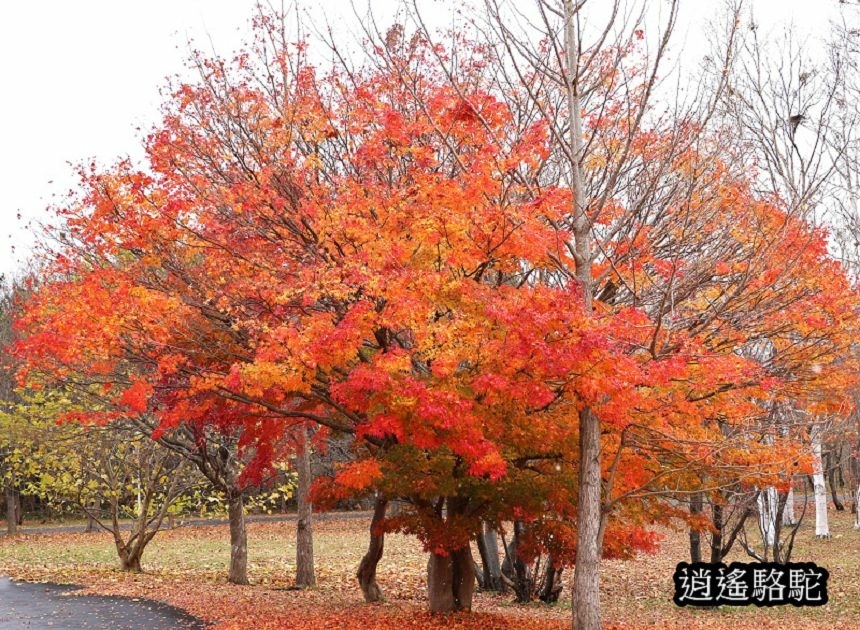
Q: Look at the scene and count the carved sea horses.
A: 0